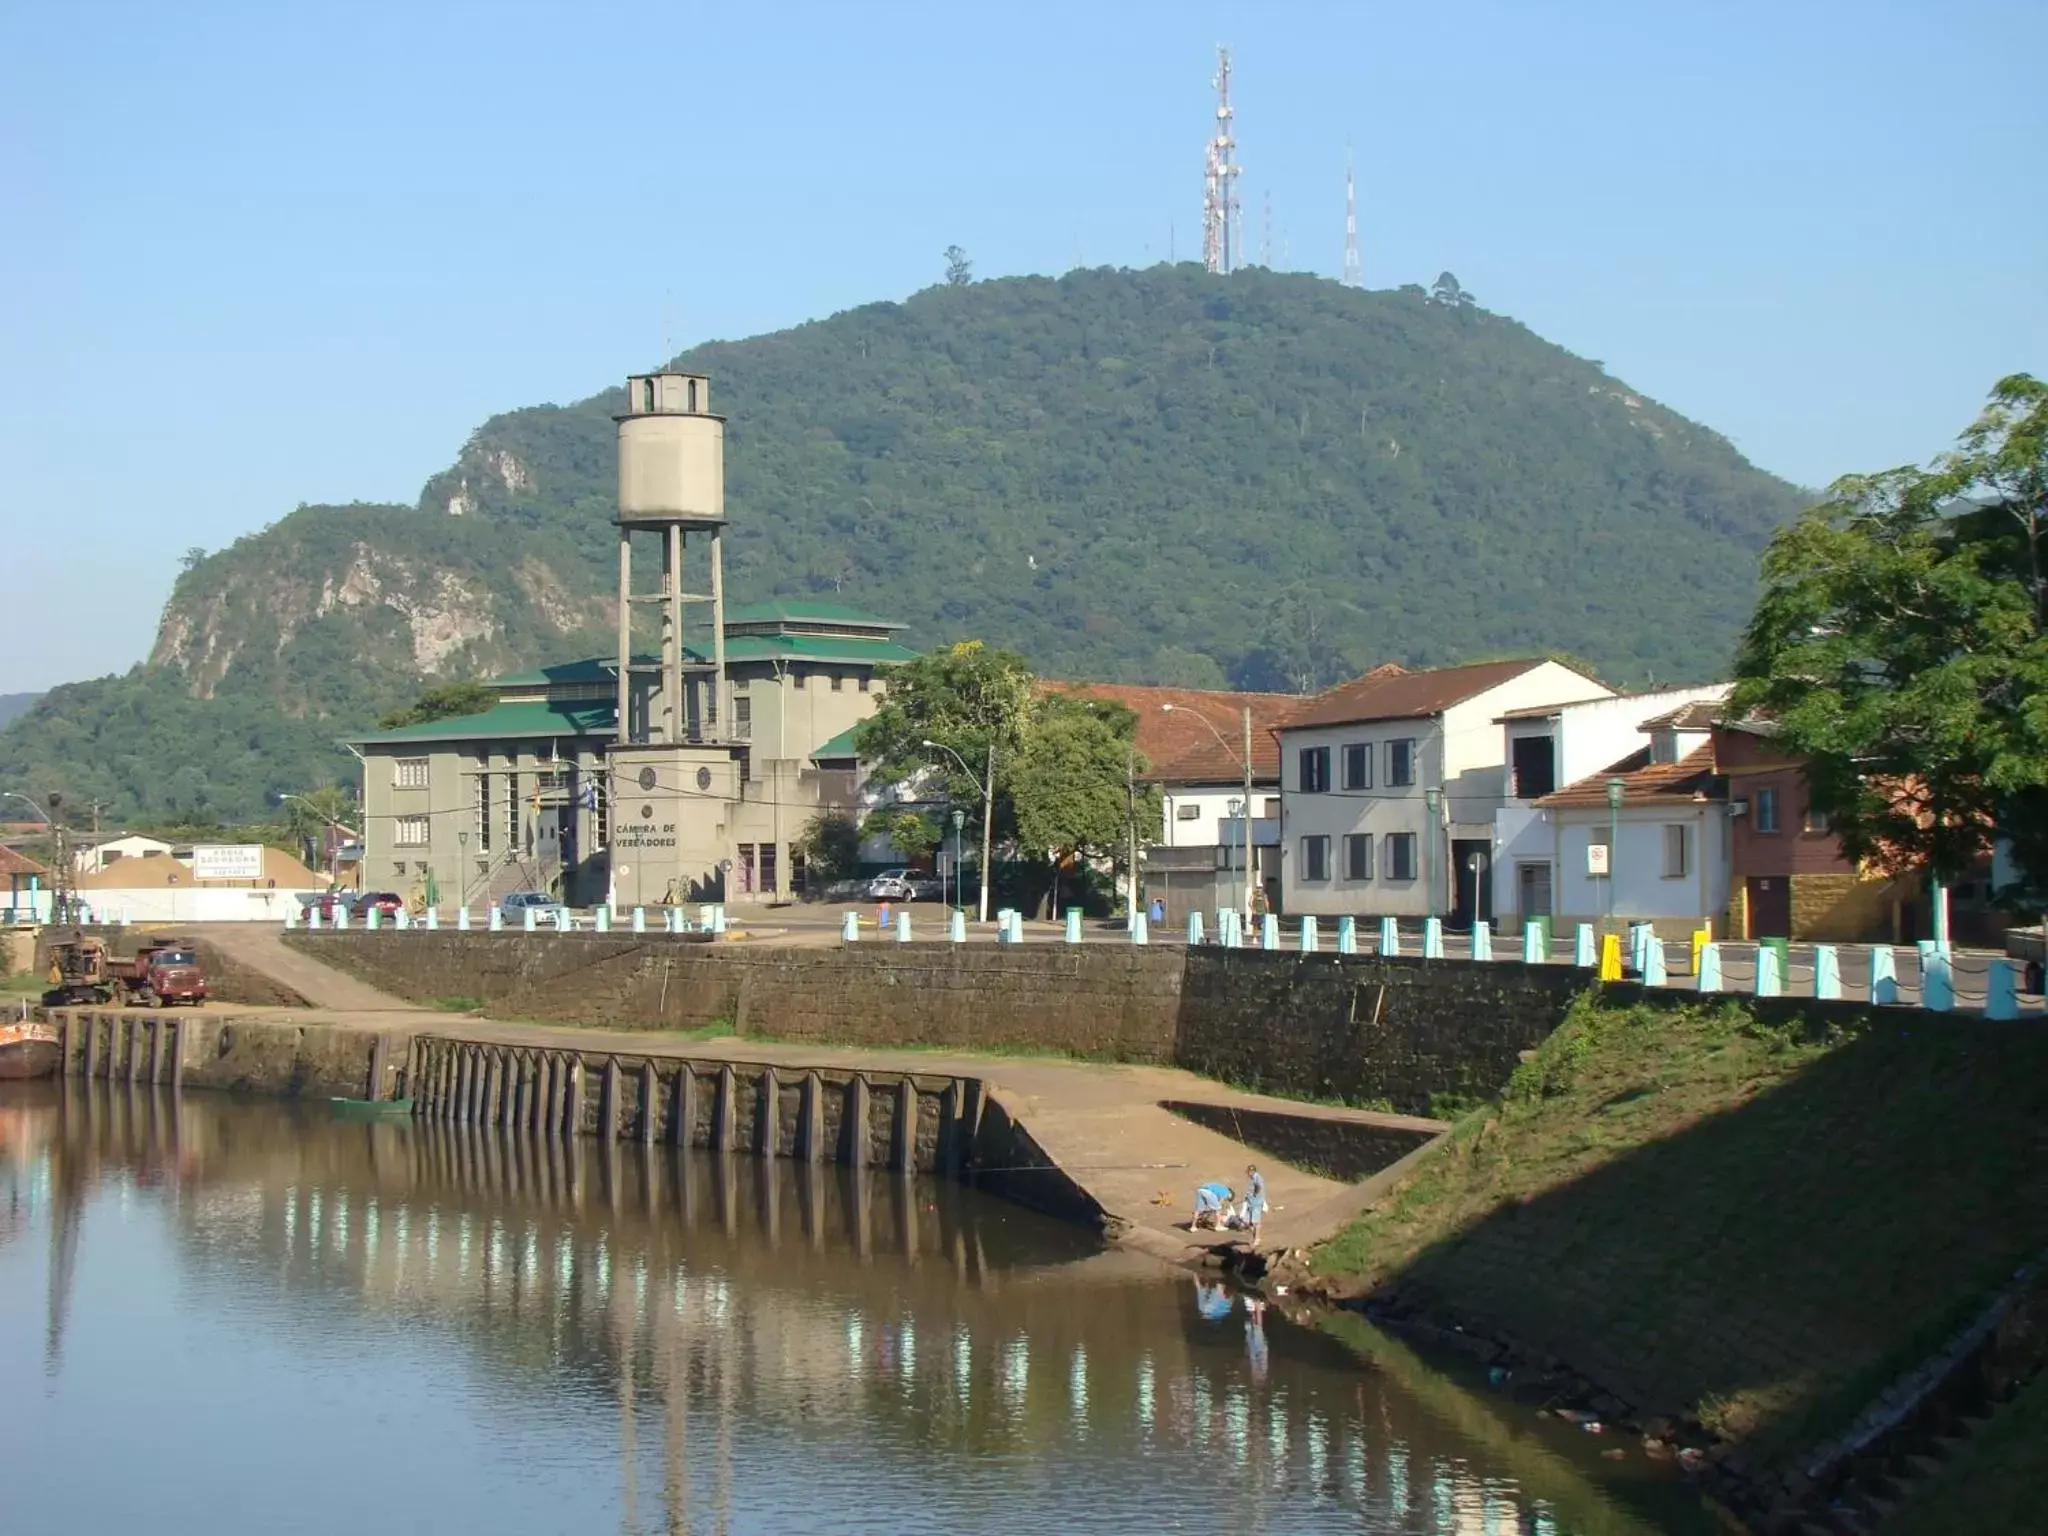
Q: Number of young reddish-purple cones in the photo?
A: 0